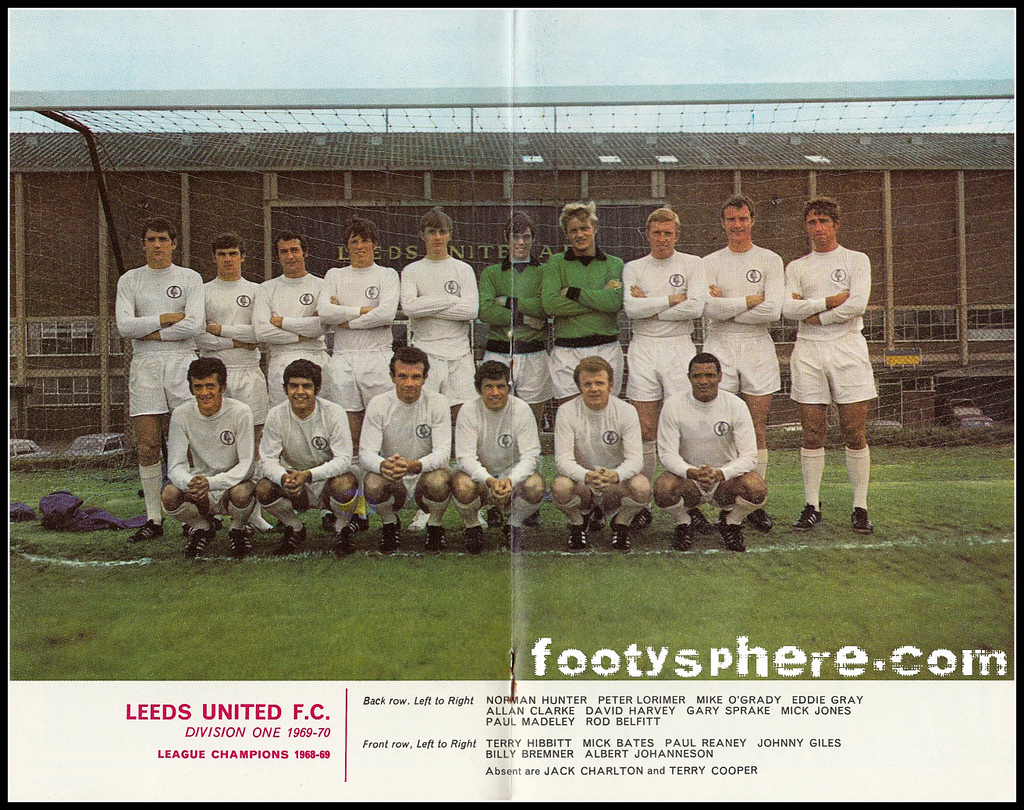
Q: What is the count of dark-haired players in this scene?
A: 12